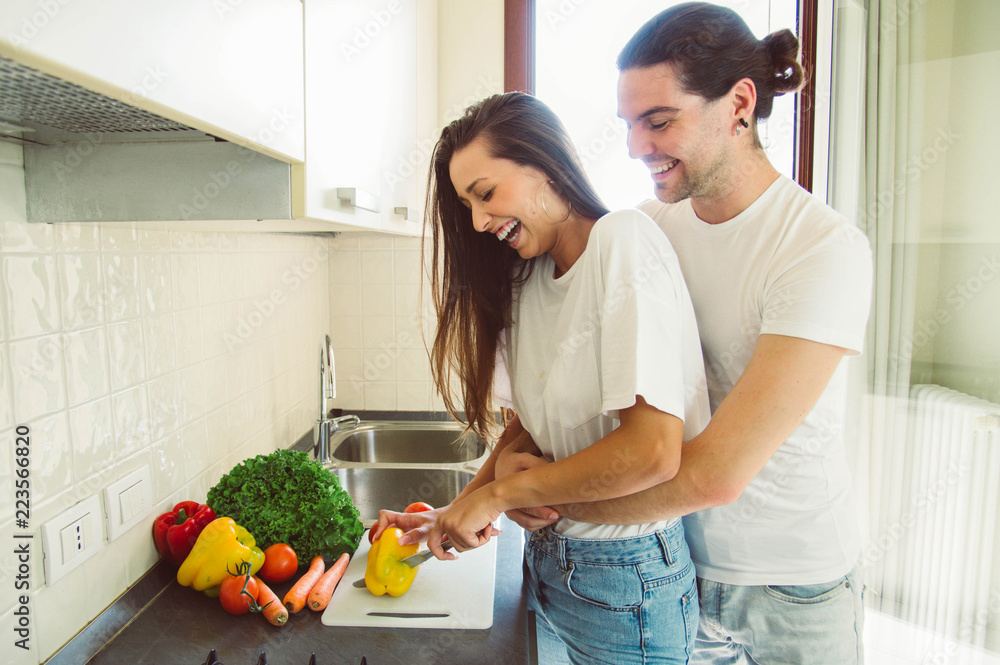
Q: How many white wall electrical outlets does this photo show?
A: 2